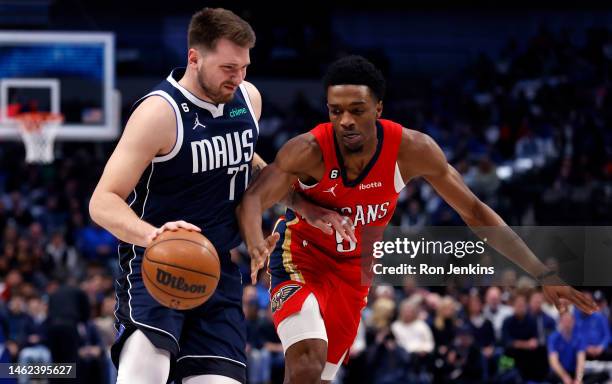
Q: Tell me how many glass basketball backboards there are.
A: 1